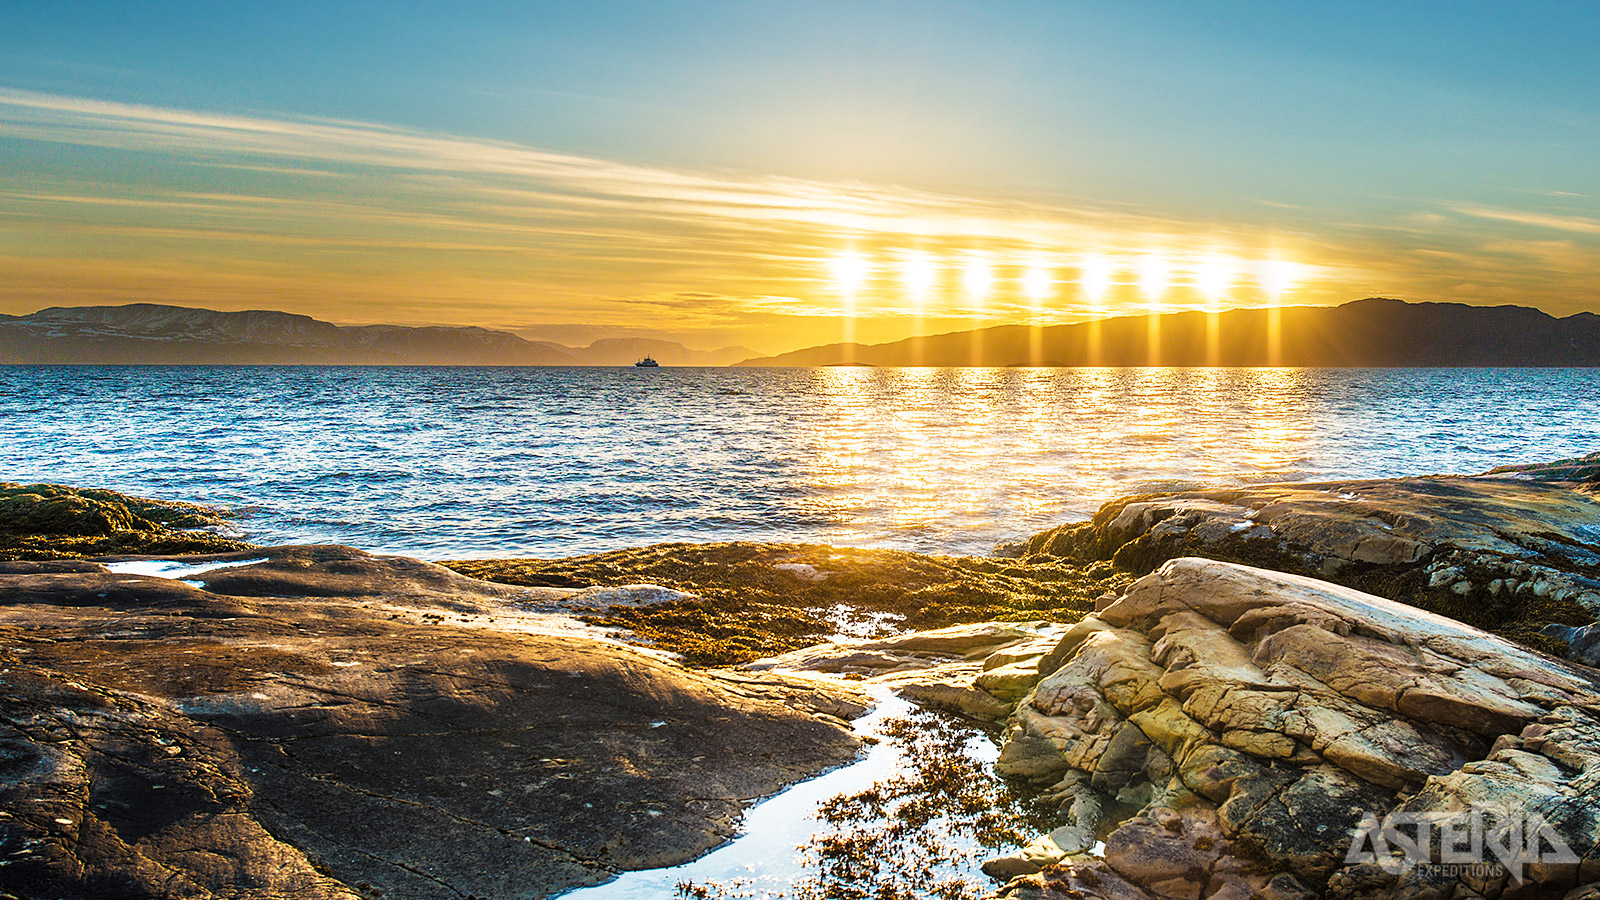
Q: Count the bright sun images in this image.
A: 8